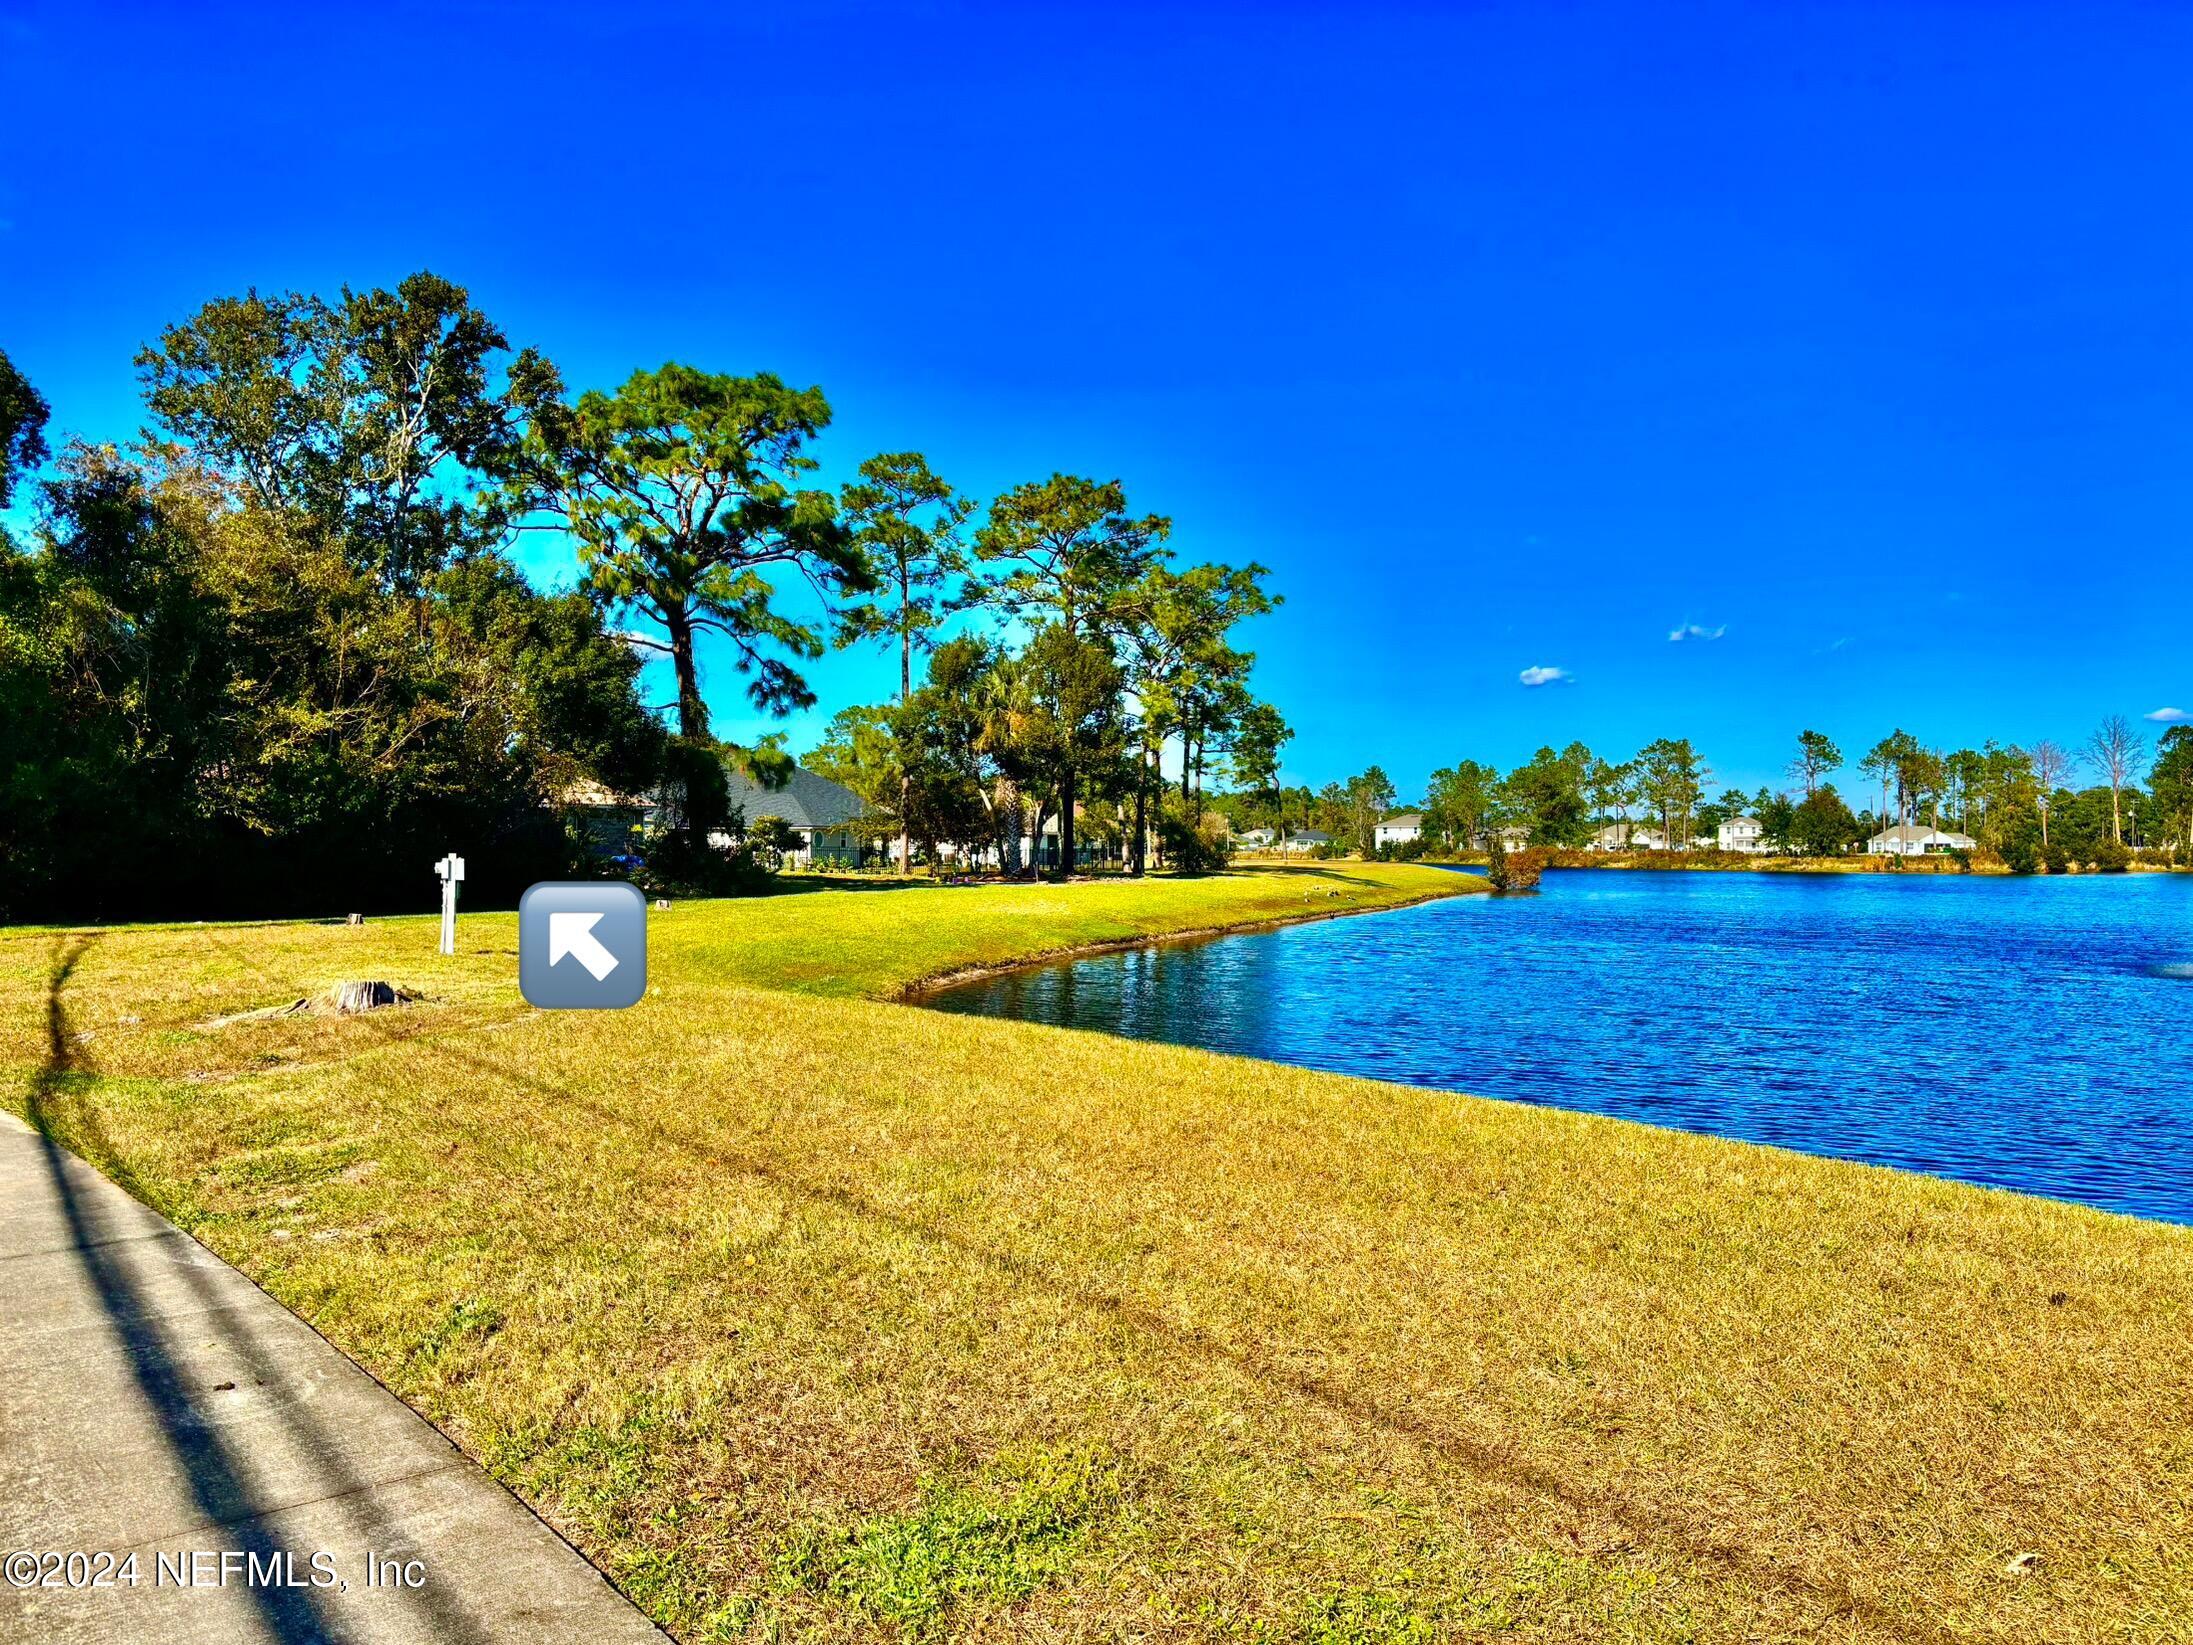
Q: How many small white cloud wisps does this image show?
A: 3